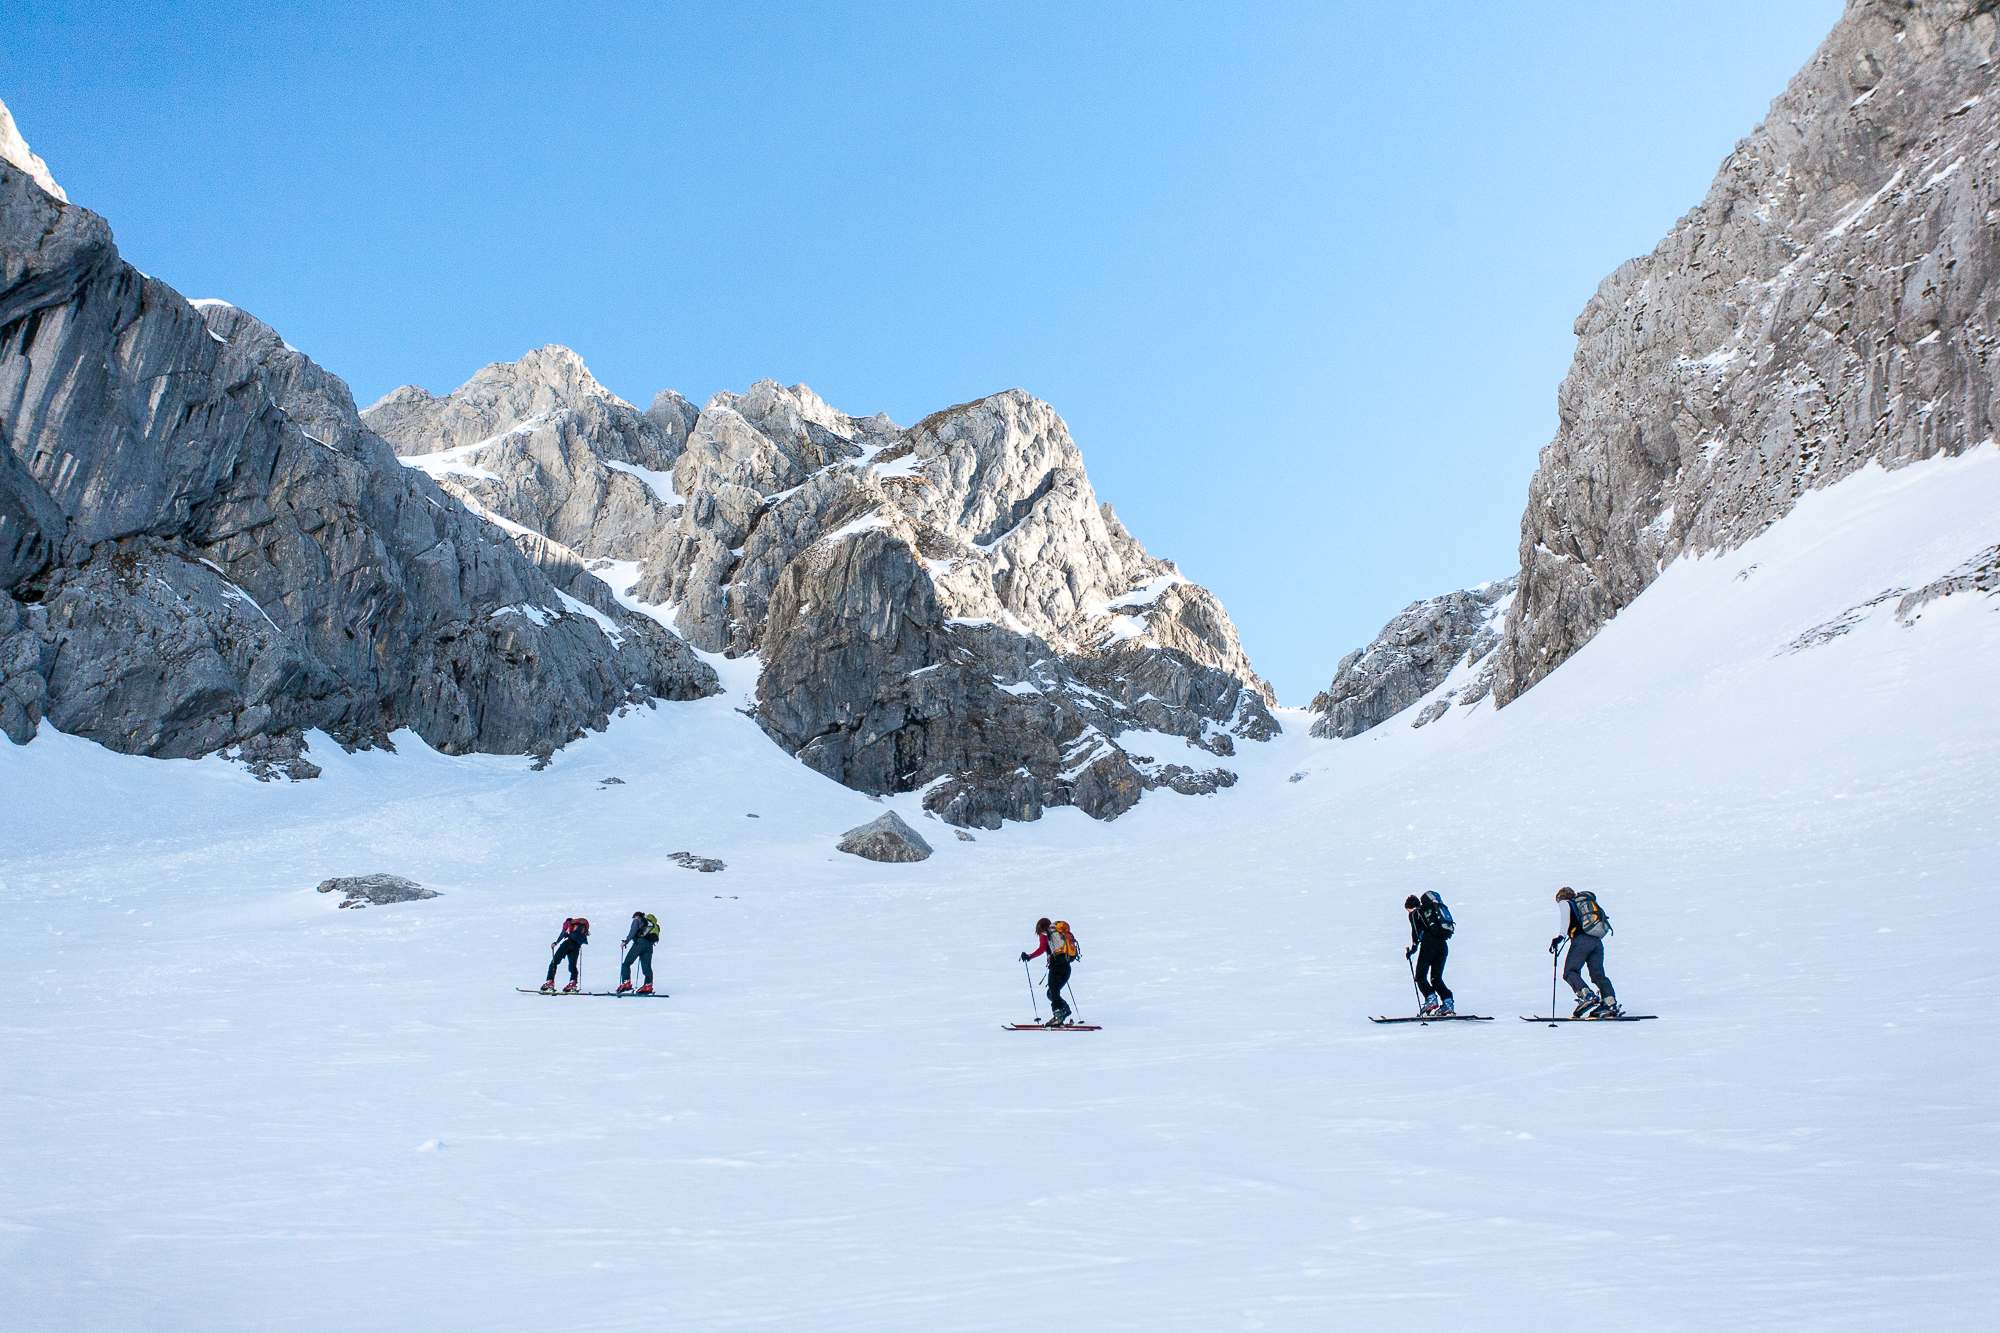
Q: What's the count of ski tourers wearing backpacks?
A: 5